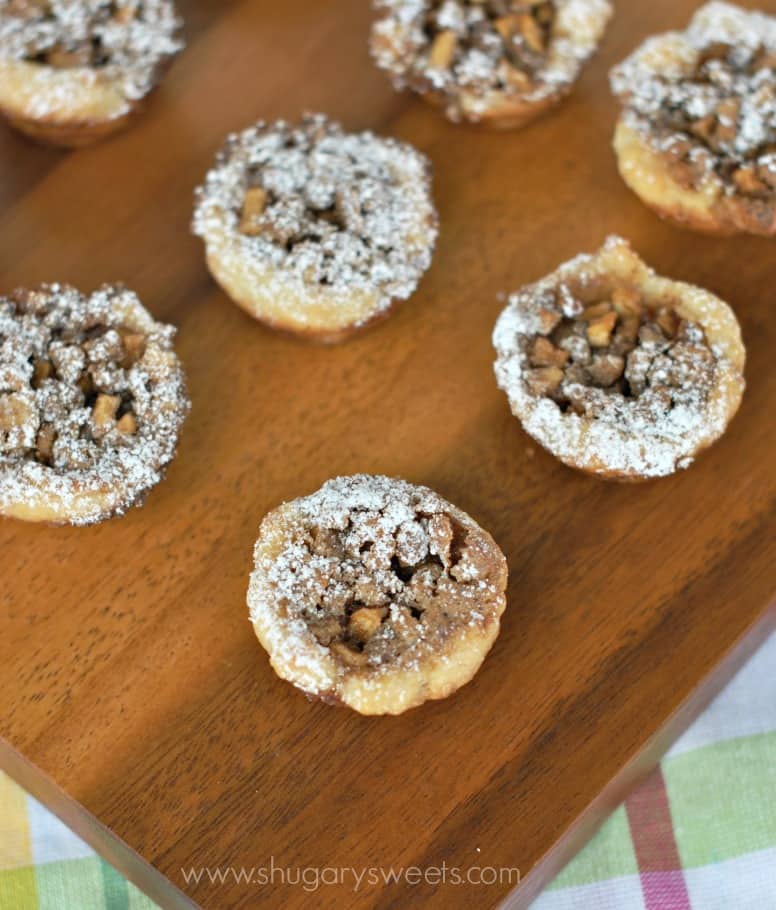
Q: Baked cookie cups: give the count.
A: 7